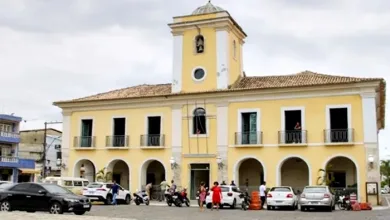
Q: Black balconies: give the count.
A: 6